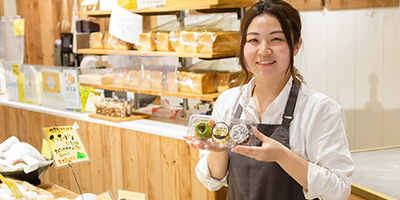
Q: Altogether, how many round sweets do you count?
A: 3